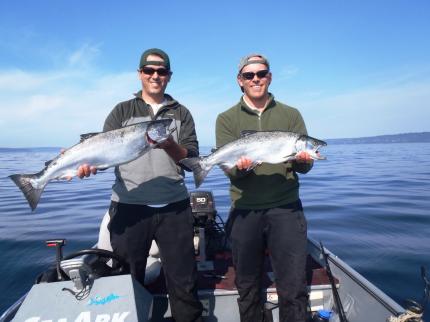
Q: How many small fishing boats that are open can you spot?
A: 1